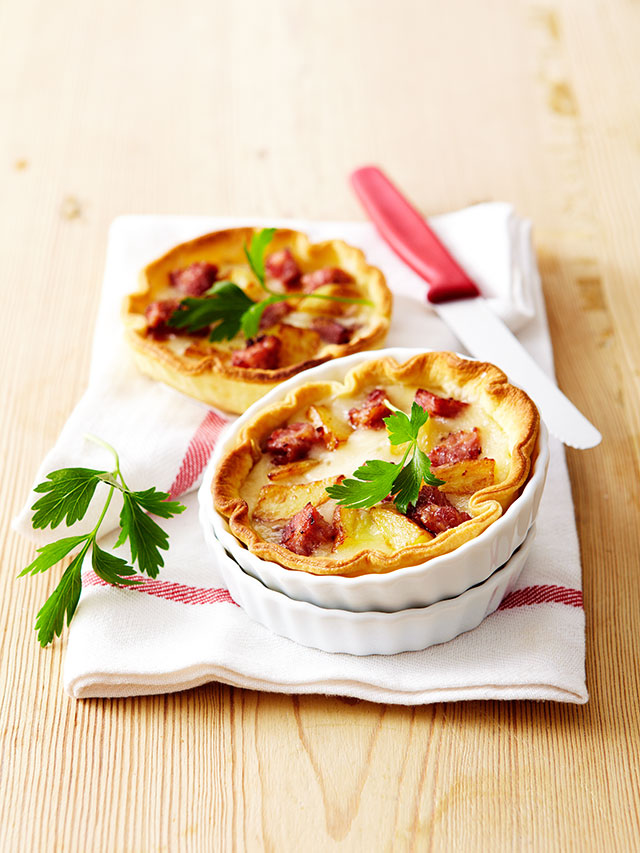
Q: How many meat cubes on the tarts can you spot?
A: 13